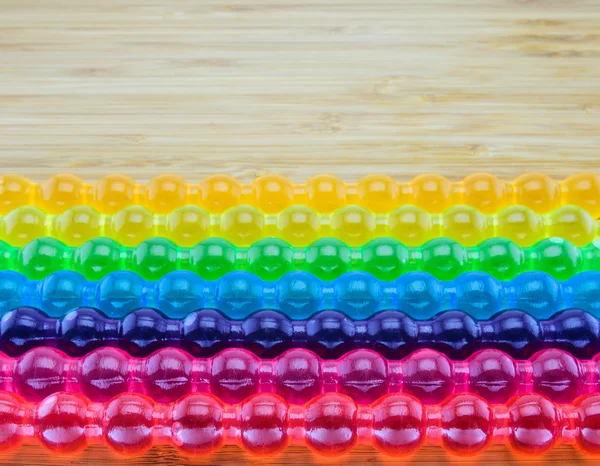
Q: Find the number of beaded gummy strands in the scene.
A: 7